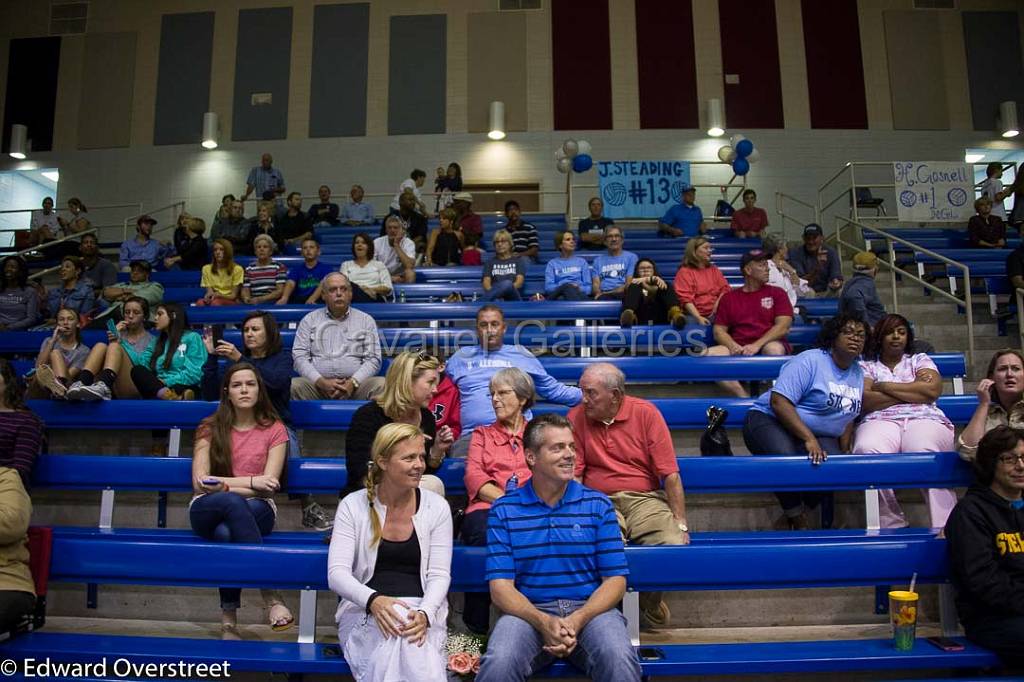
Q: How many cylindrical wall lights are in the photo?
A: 5